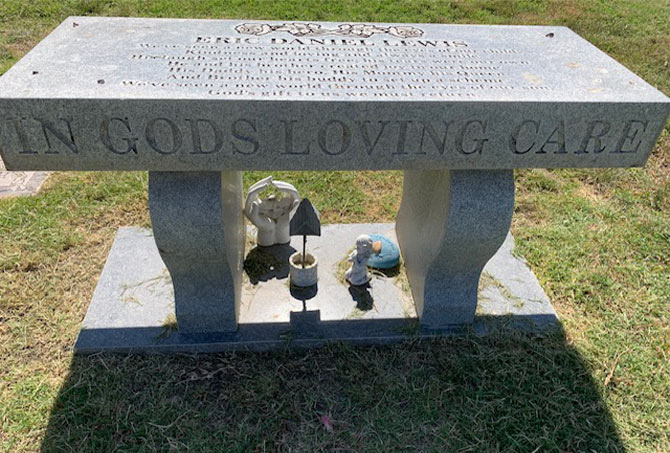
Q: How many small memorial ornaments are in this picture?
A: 4